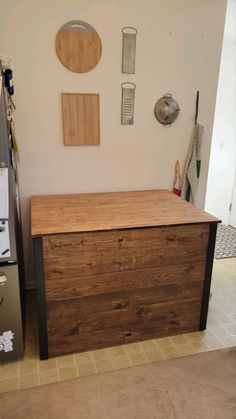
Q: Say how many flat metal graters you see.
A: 2